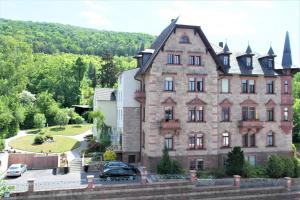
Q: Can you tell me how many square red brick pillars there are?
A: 6